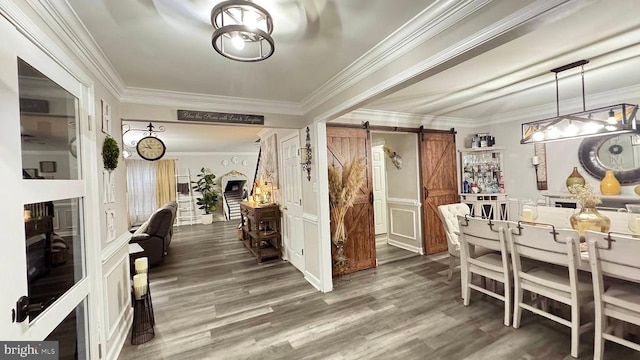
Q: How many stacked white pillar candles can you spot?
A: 2